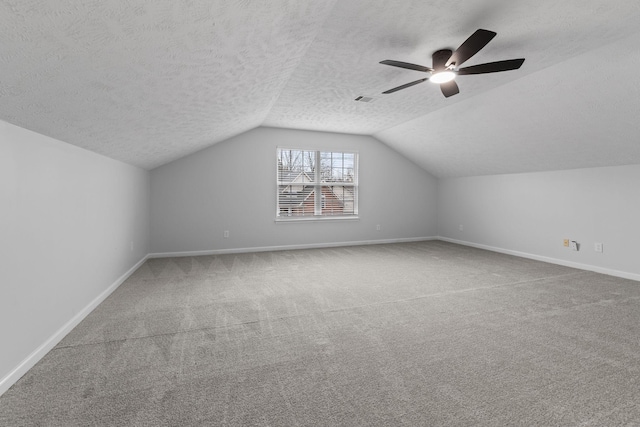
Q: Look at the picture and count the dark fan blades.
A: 5